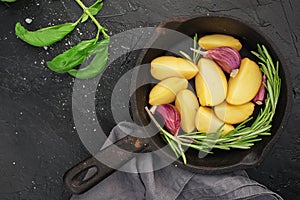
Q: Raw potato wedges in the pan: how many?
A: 8